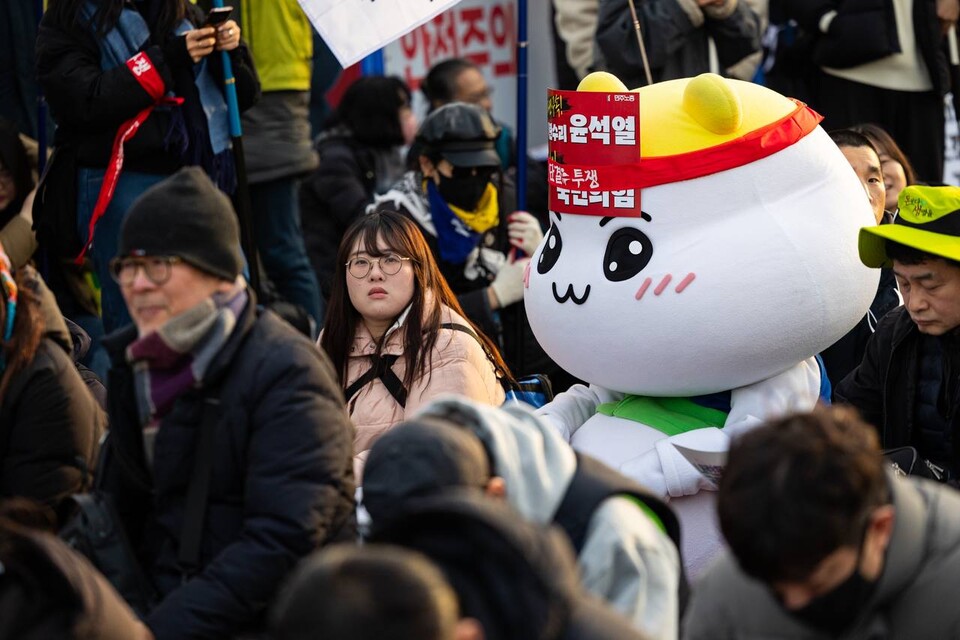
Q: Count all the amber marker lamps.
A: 0